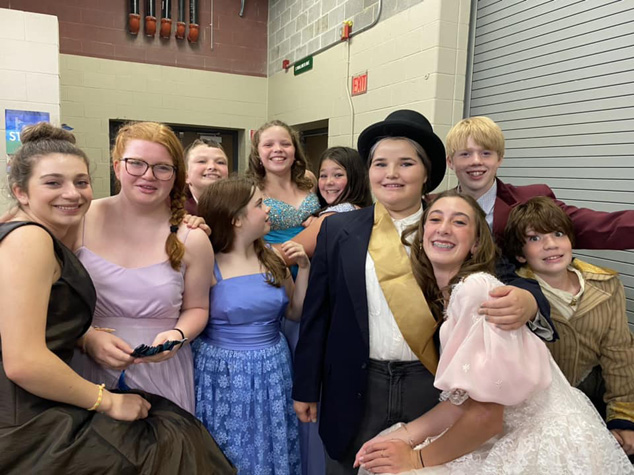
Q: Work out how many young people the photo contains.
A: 10